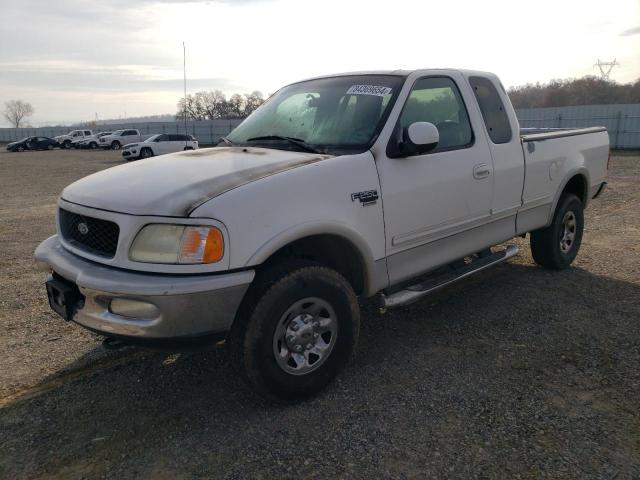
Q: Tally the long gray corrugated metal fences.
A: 1